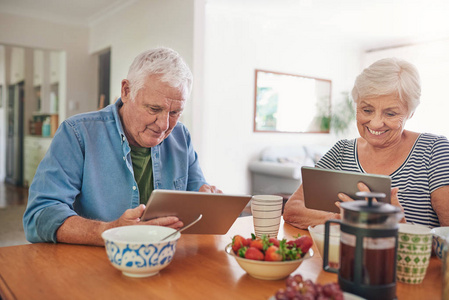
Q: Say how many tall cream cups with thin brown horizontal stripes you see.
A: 1